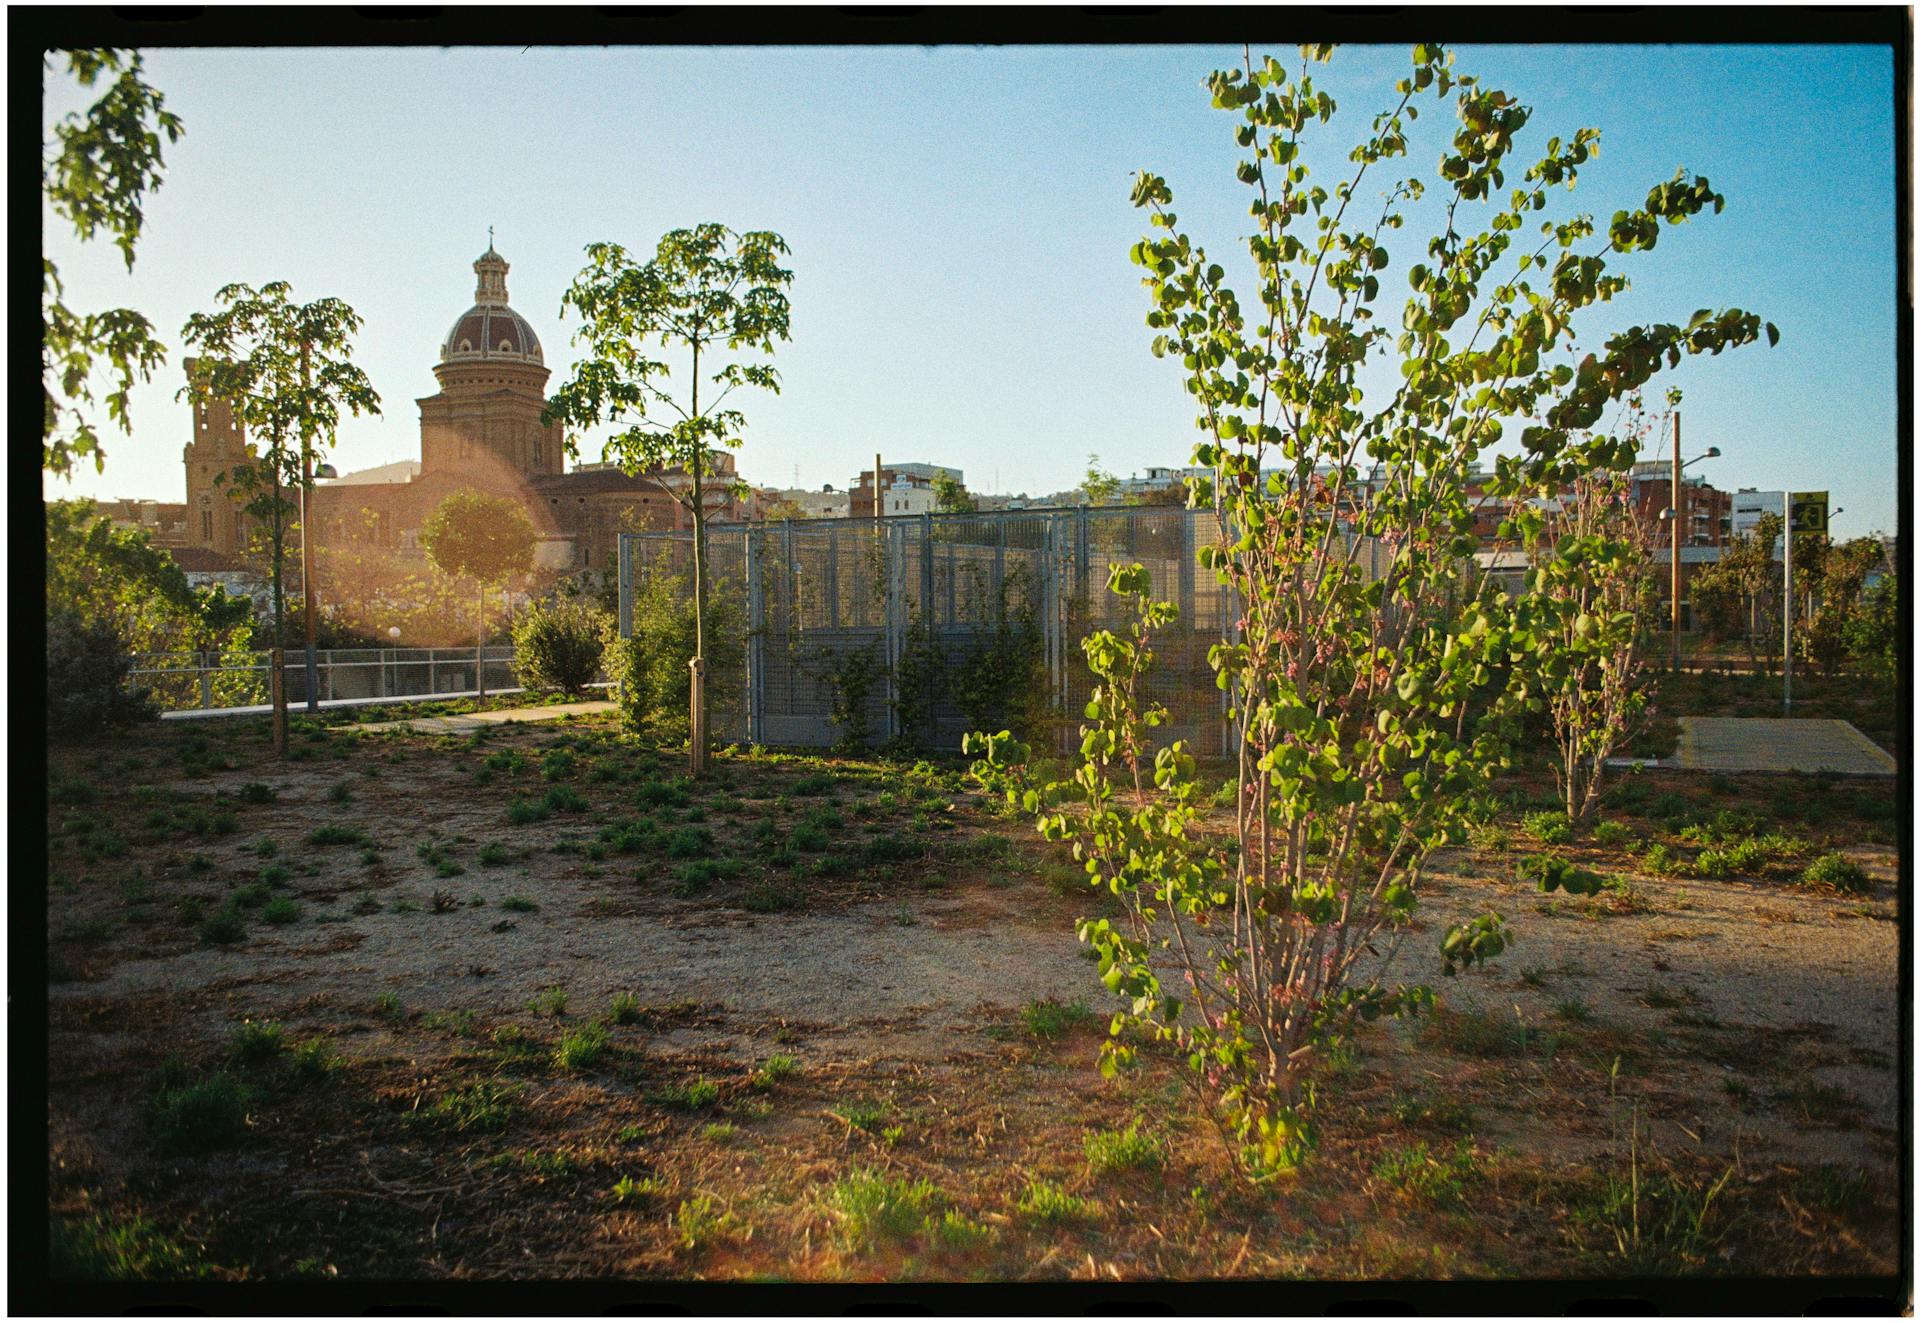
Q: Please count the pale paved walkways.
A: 2